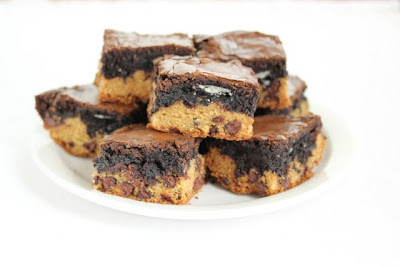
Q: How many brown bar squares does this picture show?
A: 7